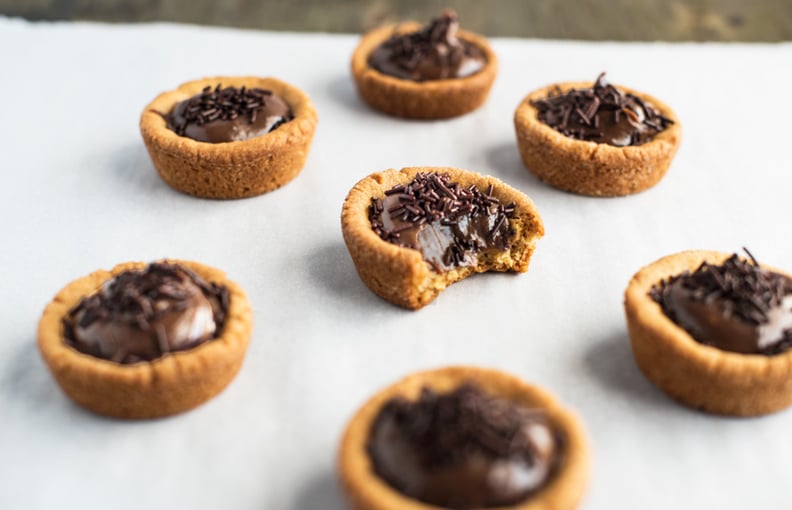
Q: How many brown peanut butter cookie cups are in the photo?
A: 7